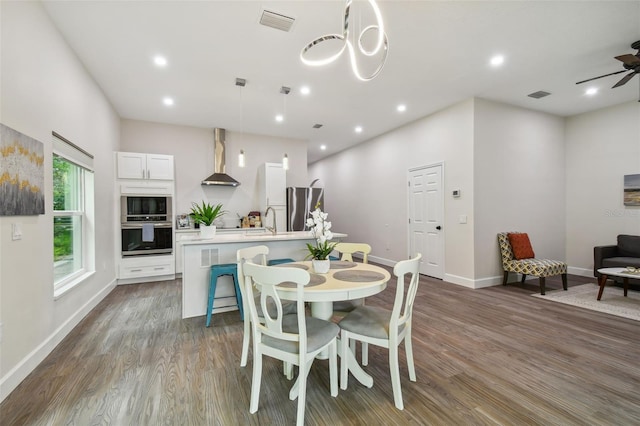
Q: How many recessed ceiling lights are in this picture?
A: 9